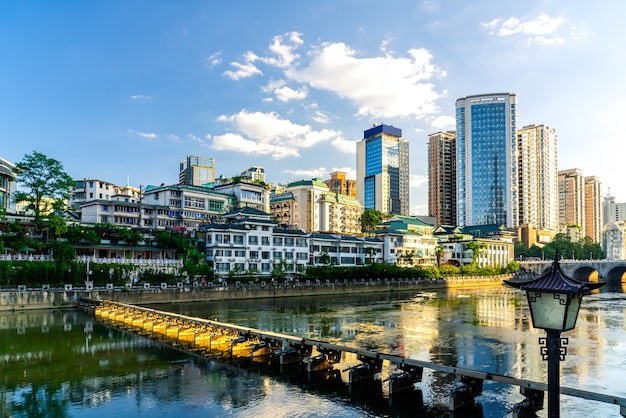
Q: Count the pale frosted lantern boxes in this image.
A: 1